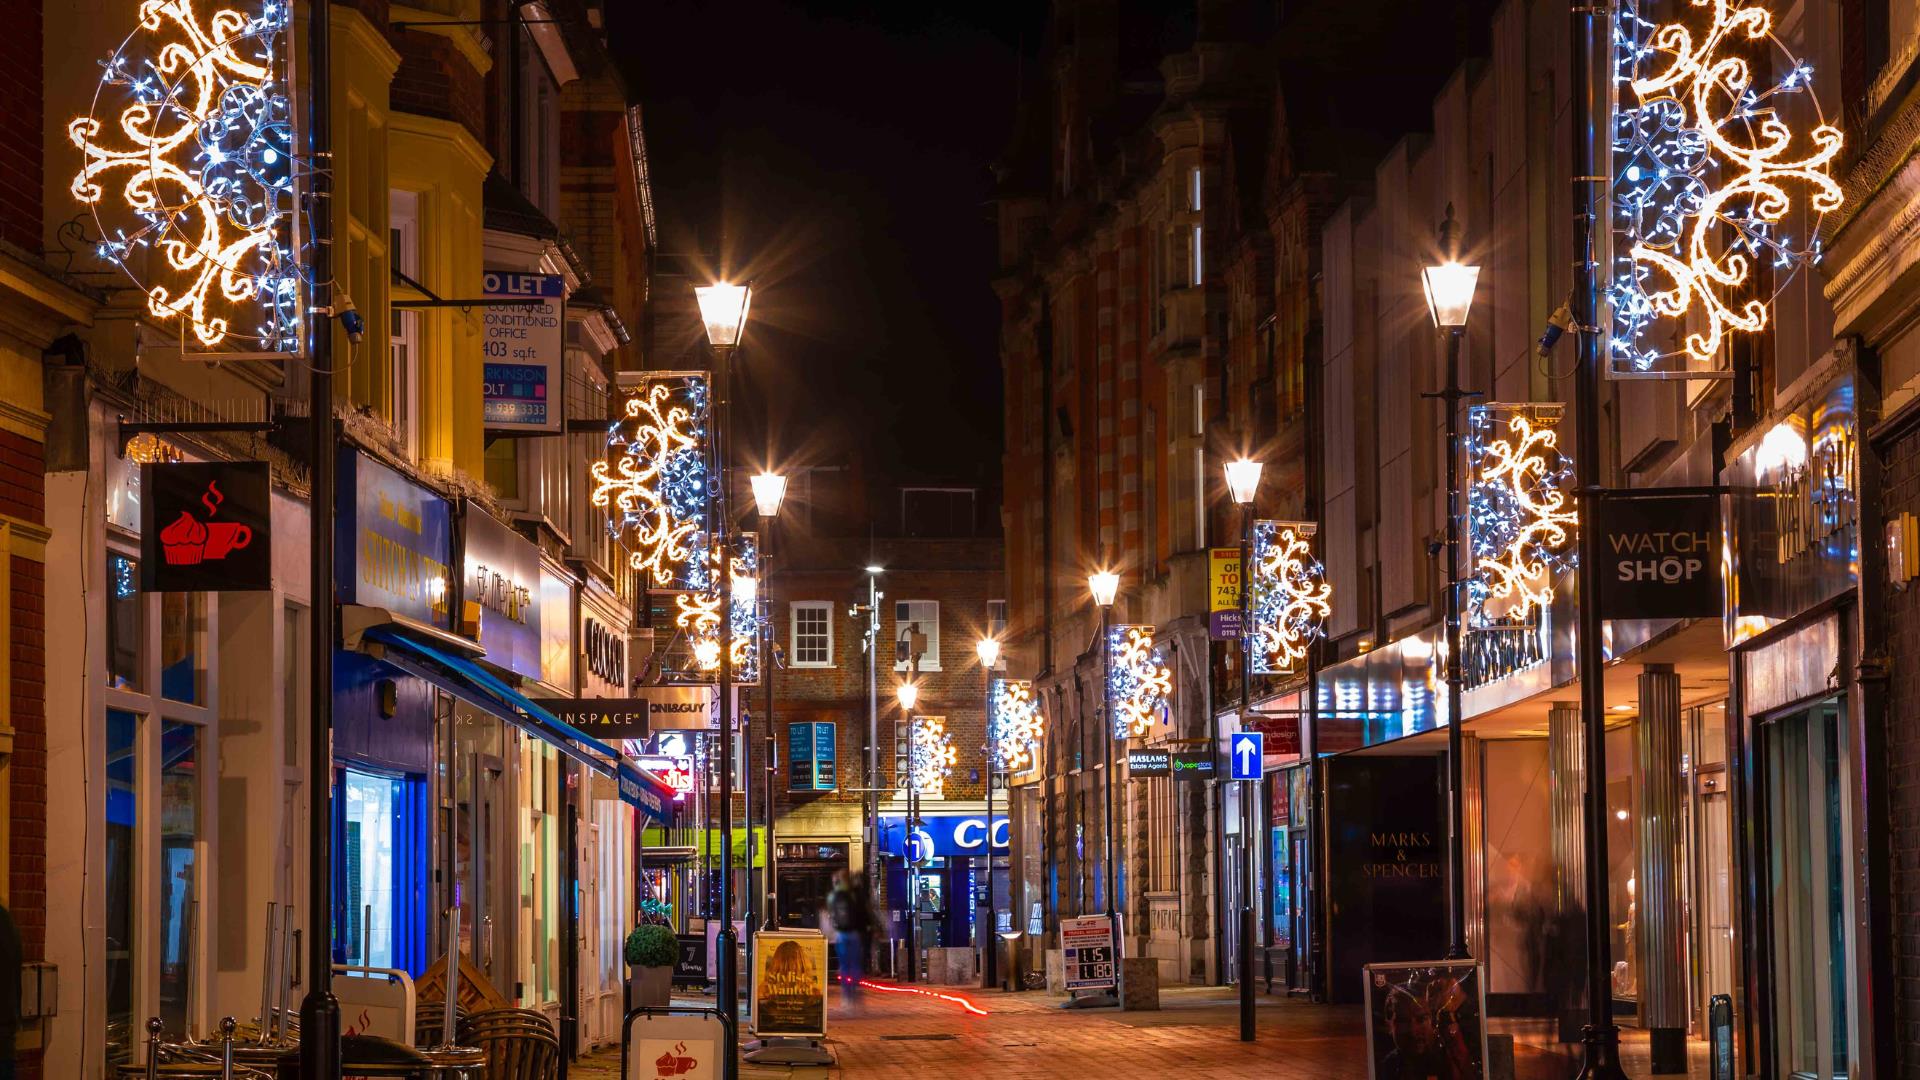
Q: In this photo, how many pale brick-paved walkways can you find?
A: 1